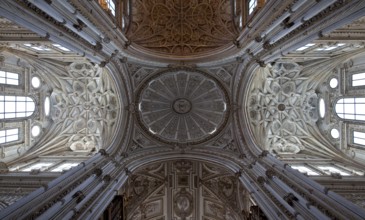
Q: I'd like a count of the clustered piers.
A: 4